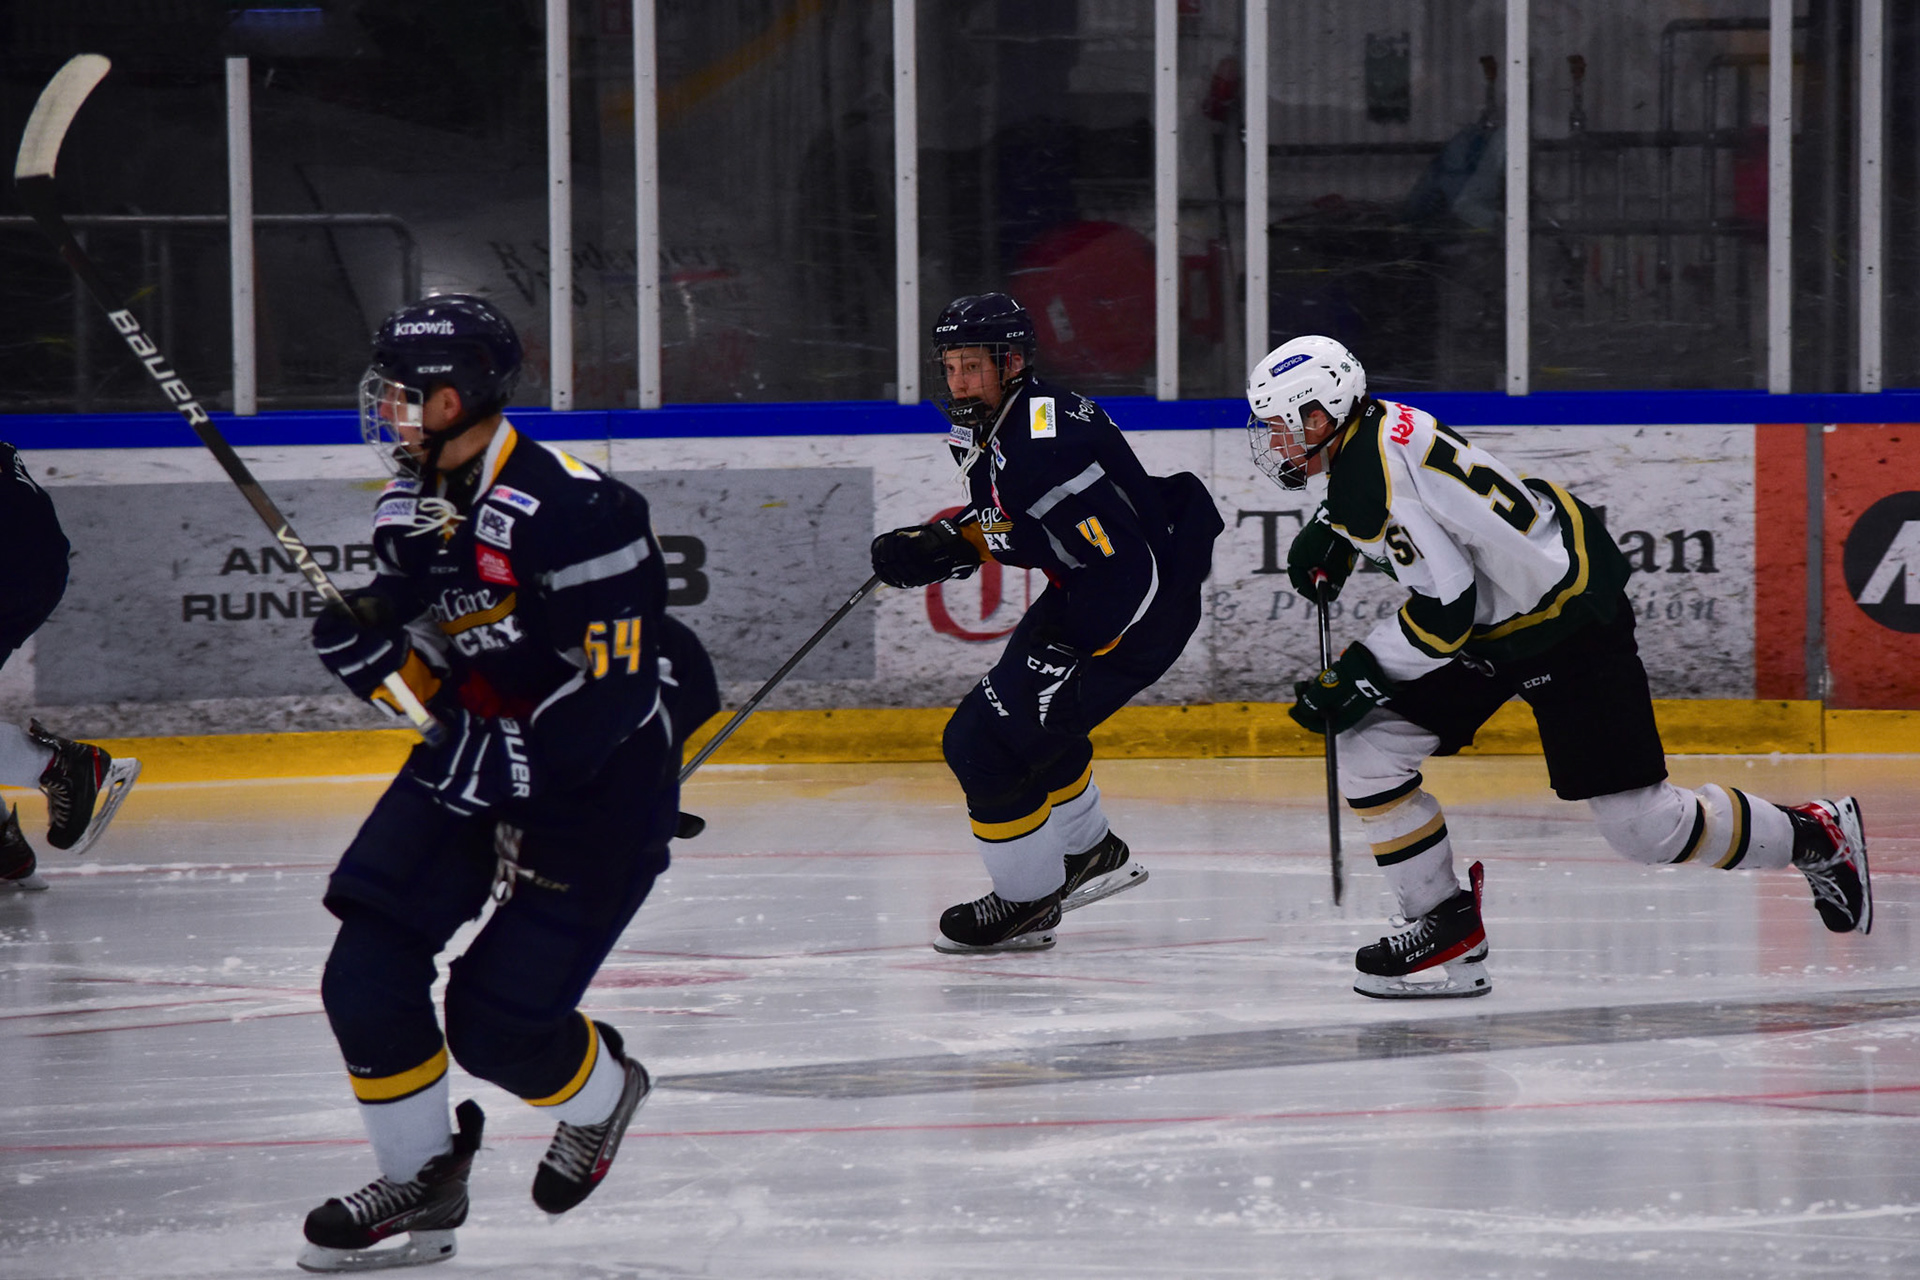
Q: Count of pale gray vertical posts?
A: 9